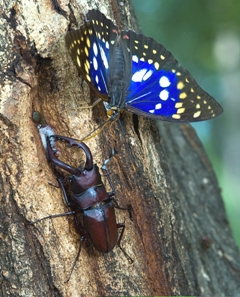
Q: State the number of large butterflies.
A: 1